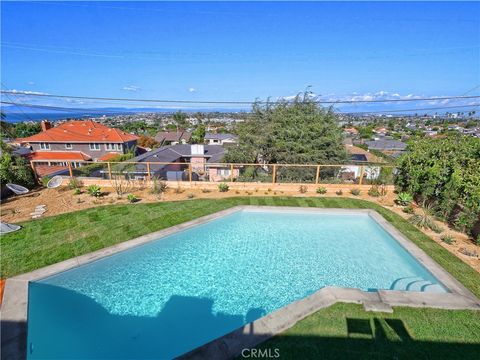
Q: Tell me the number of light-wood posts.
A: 9